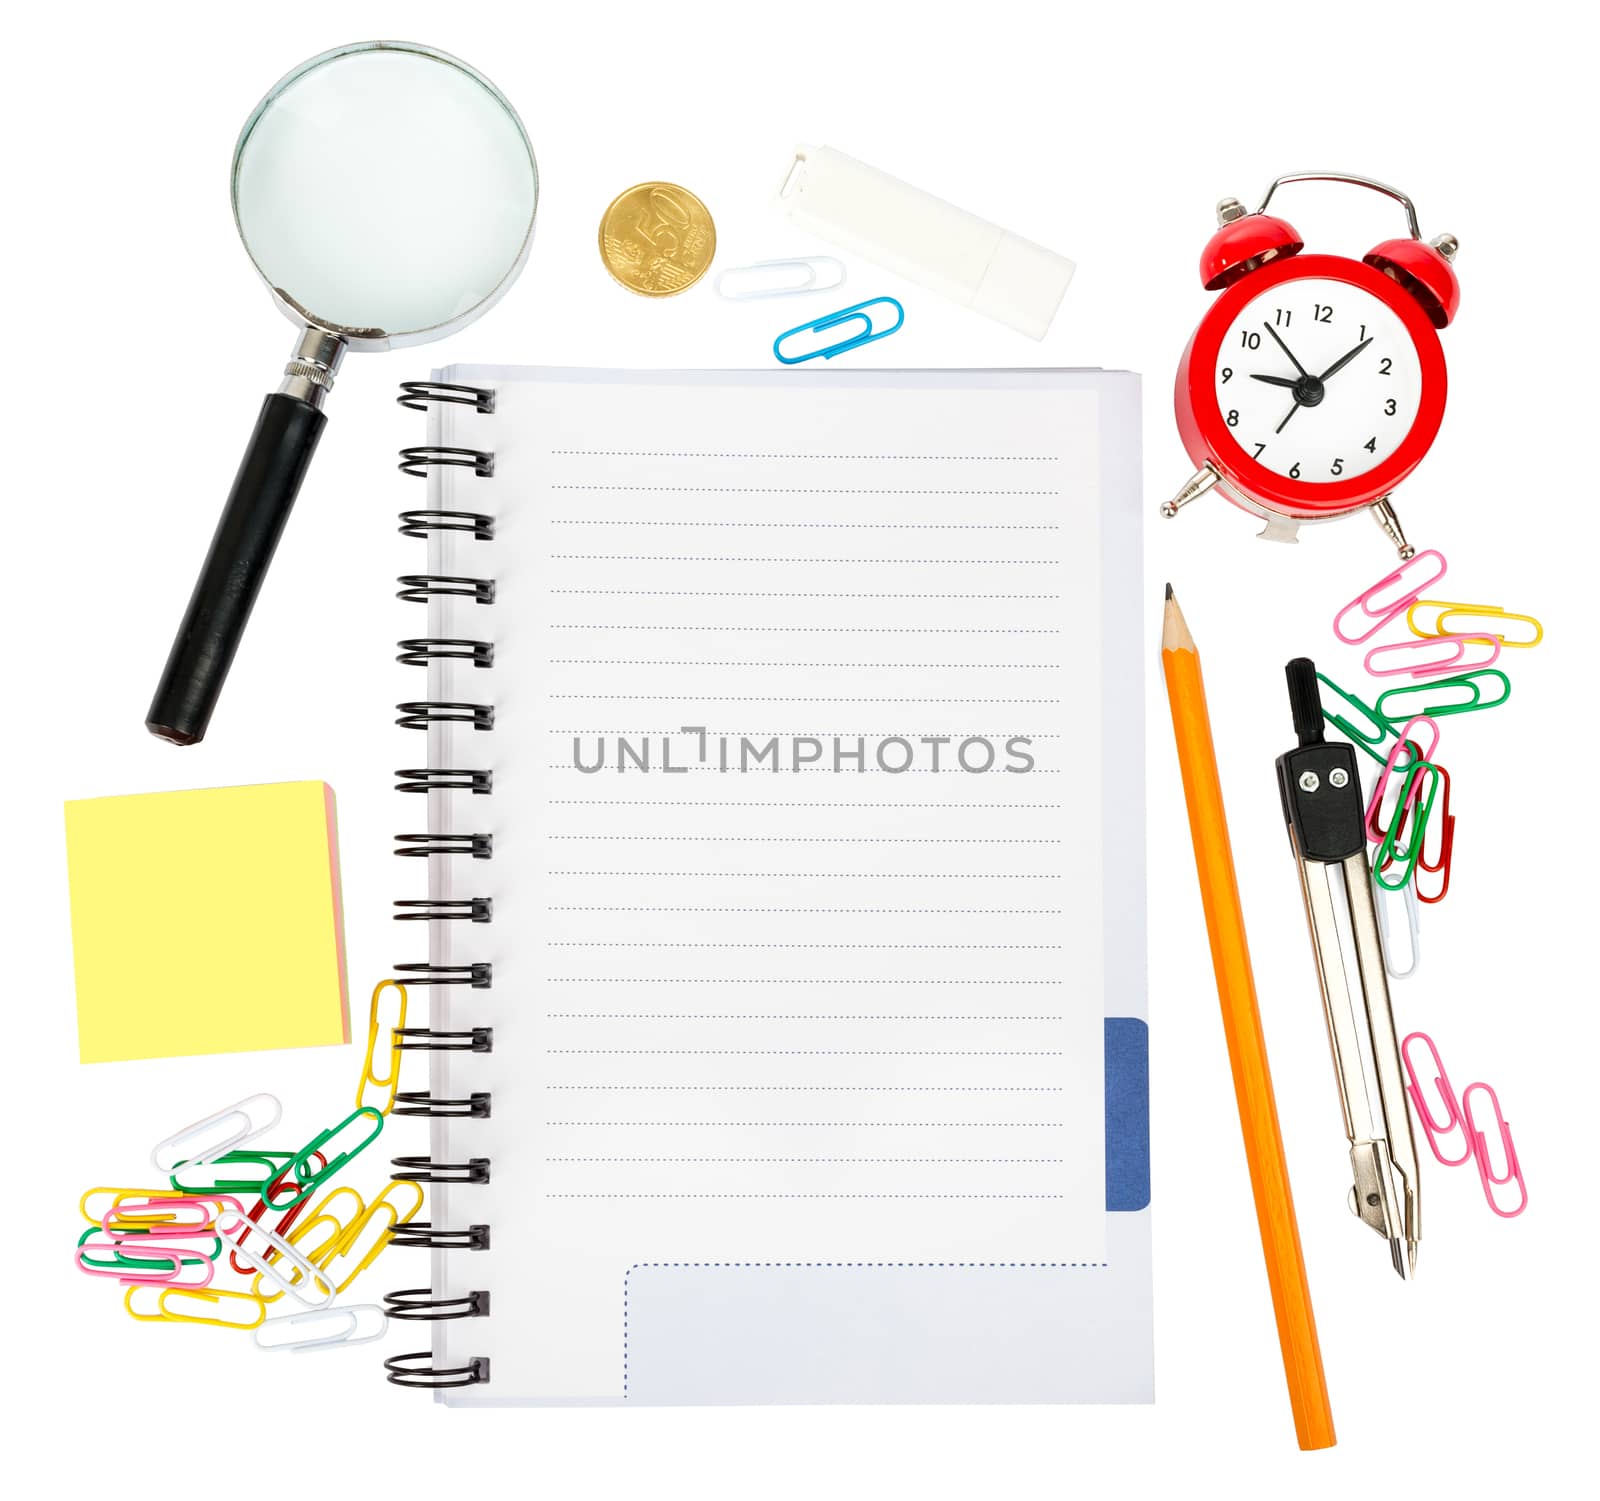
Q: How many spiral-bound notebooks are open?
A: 1